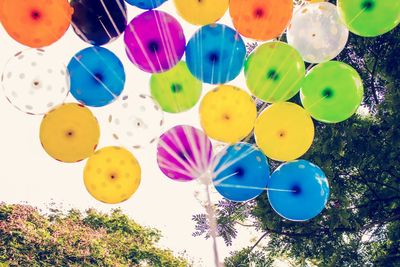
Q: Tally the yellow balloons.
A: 5